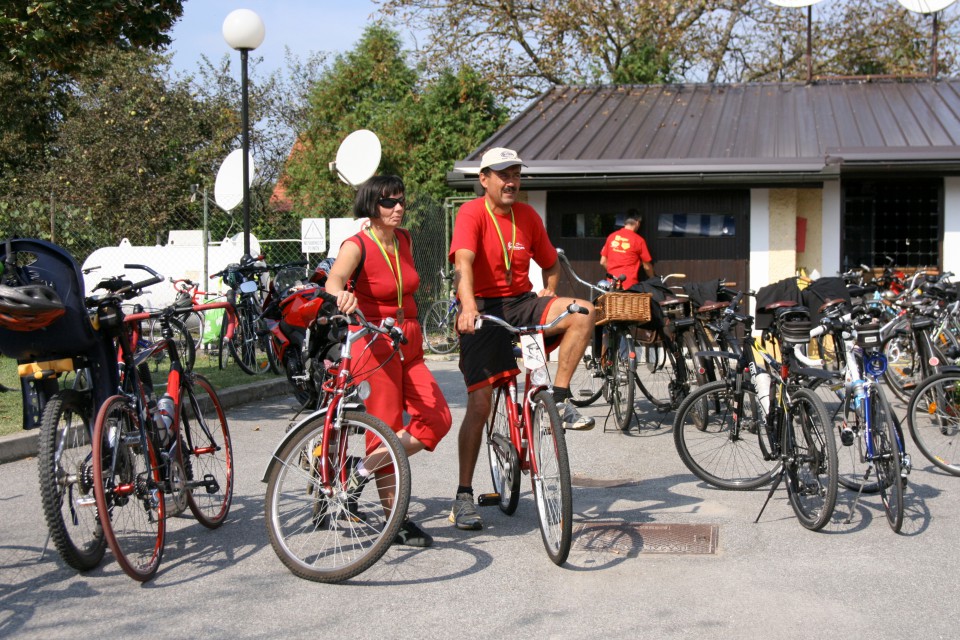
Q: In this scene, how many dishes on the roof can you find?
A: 2